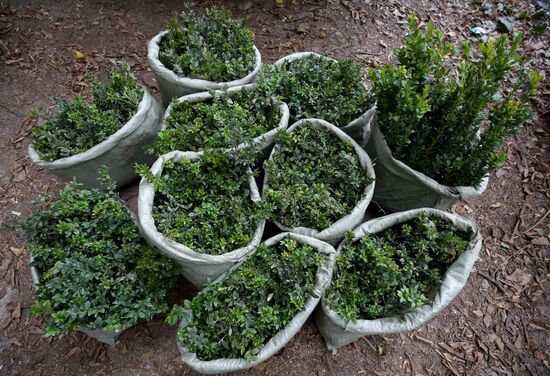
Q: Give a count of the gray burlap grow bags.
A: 10